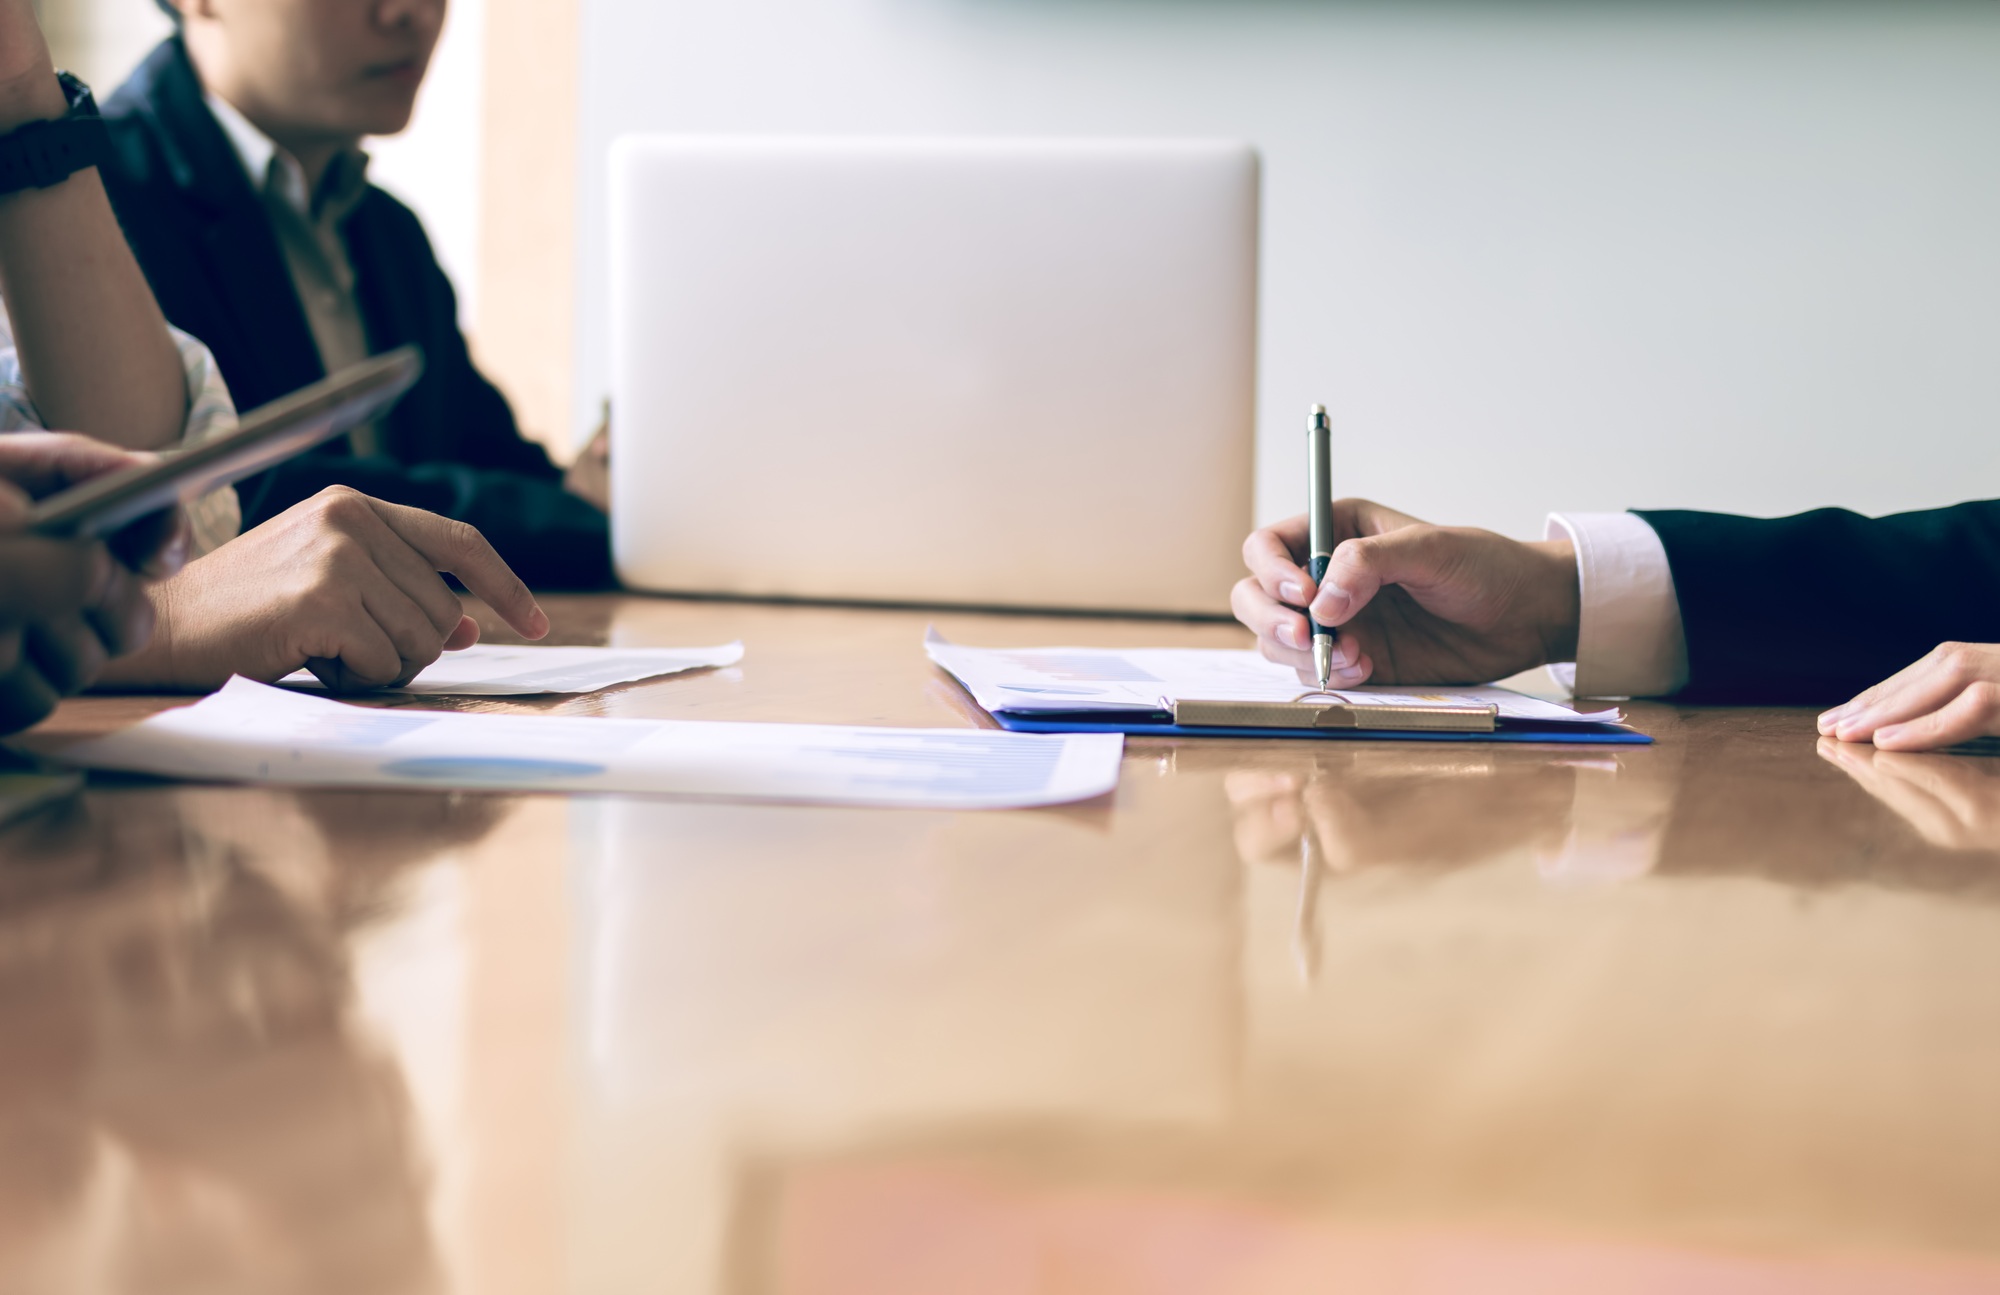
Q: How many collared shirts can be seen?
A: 1